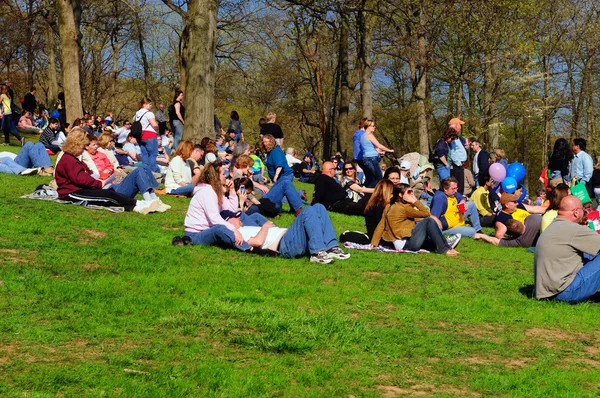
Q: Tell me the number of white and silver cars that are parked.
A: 0